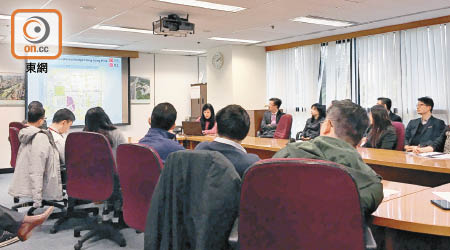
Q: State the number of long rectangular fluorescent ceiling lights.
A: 7